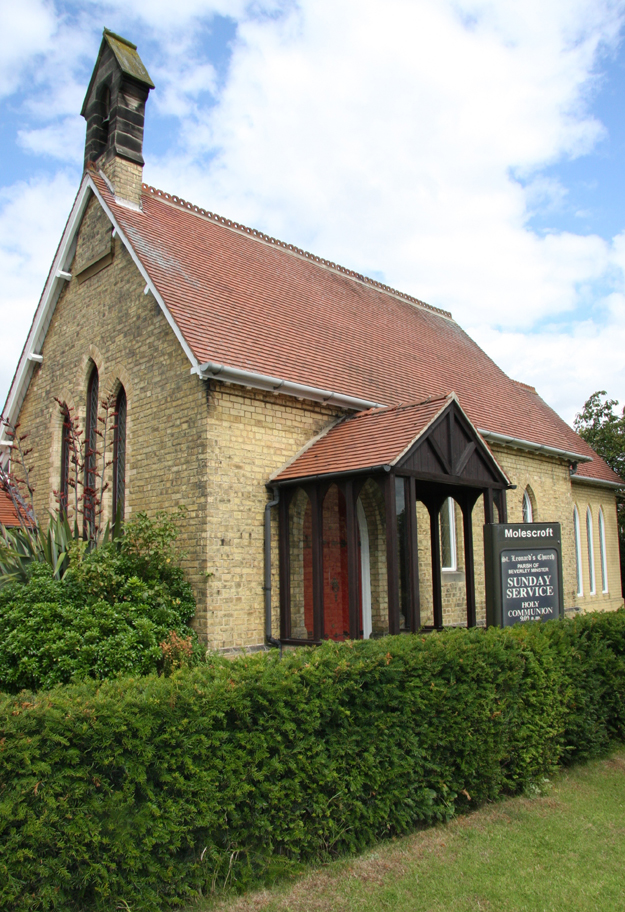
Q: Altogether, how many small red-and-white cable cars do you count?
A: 0